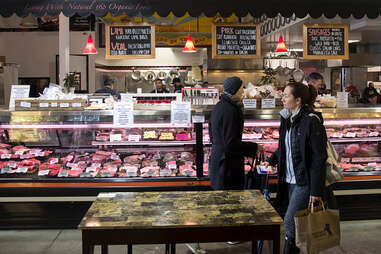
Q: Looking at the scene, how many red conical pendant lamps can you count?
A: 3